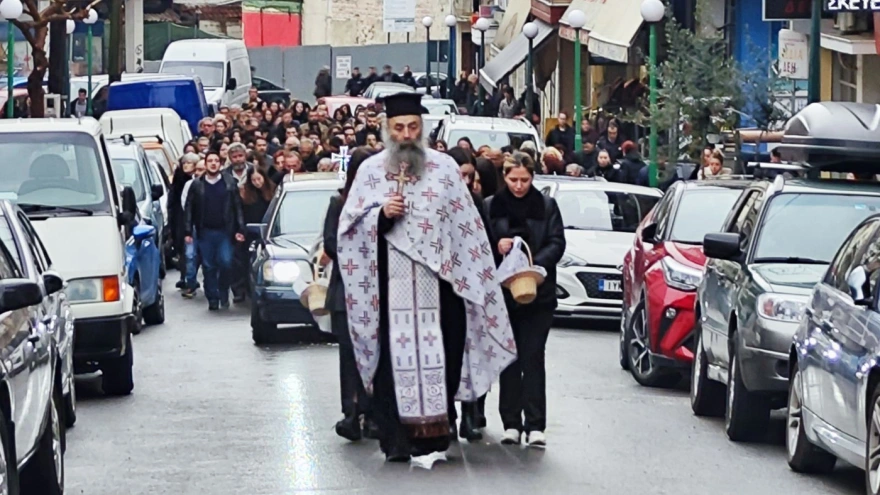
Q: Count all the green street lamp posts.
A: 4